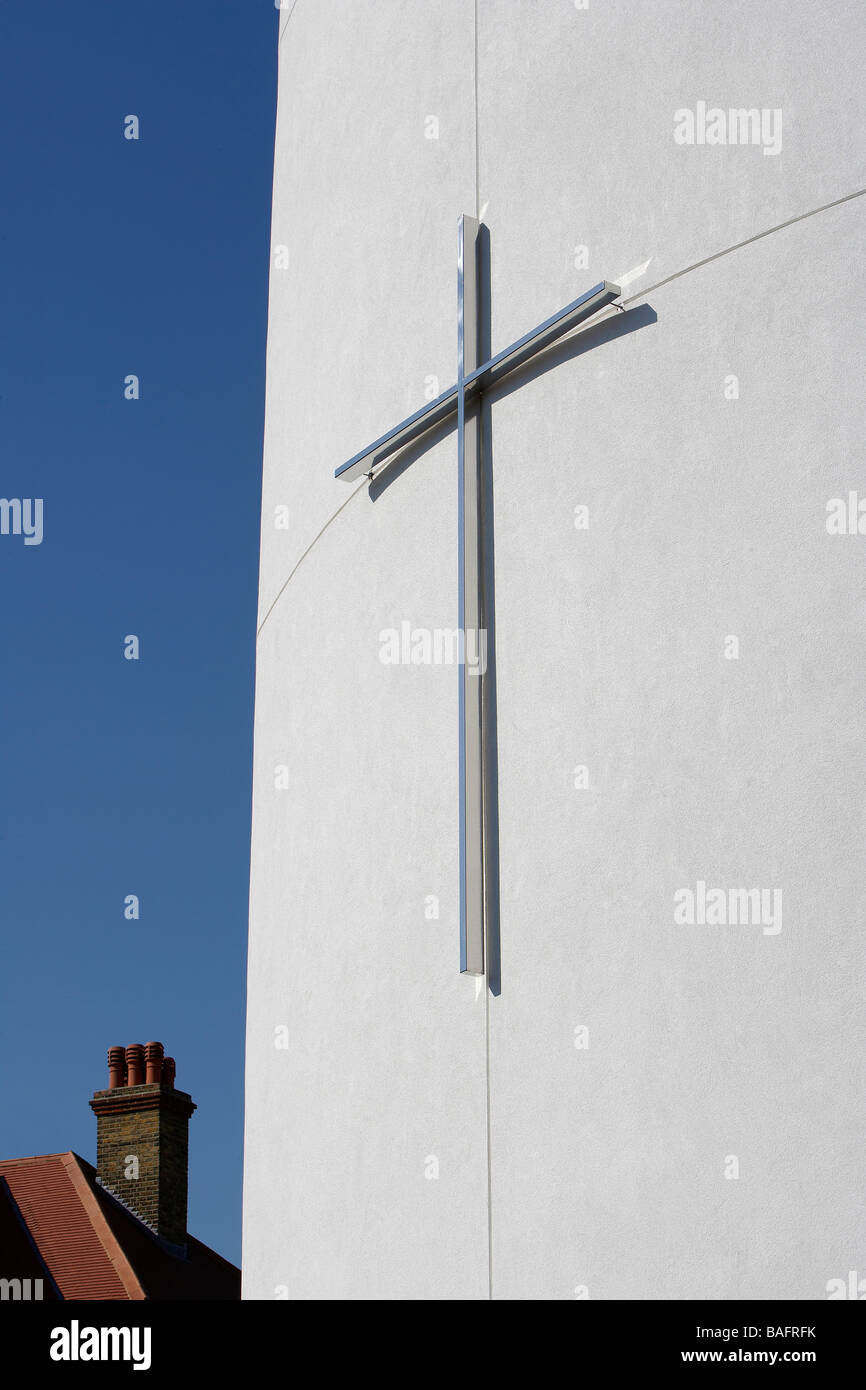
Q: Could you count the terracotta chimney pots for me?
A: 4